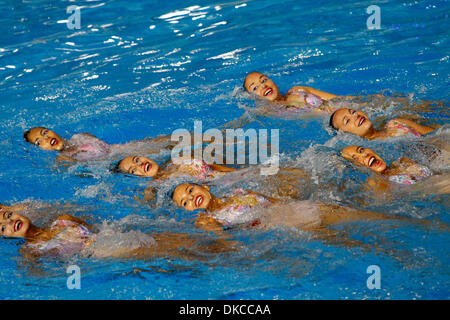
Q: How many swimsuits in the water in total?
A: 7